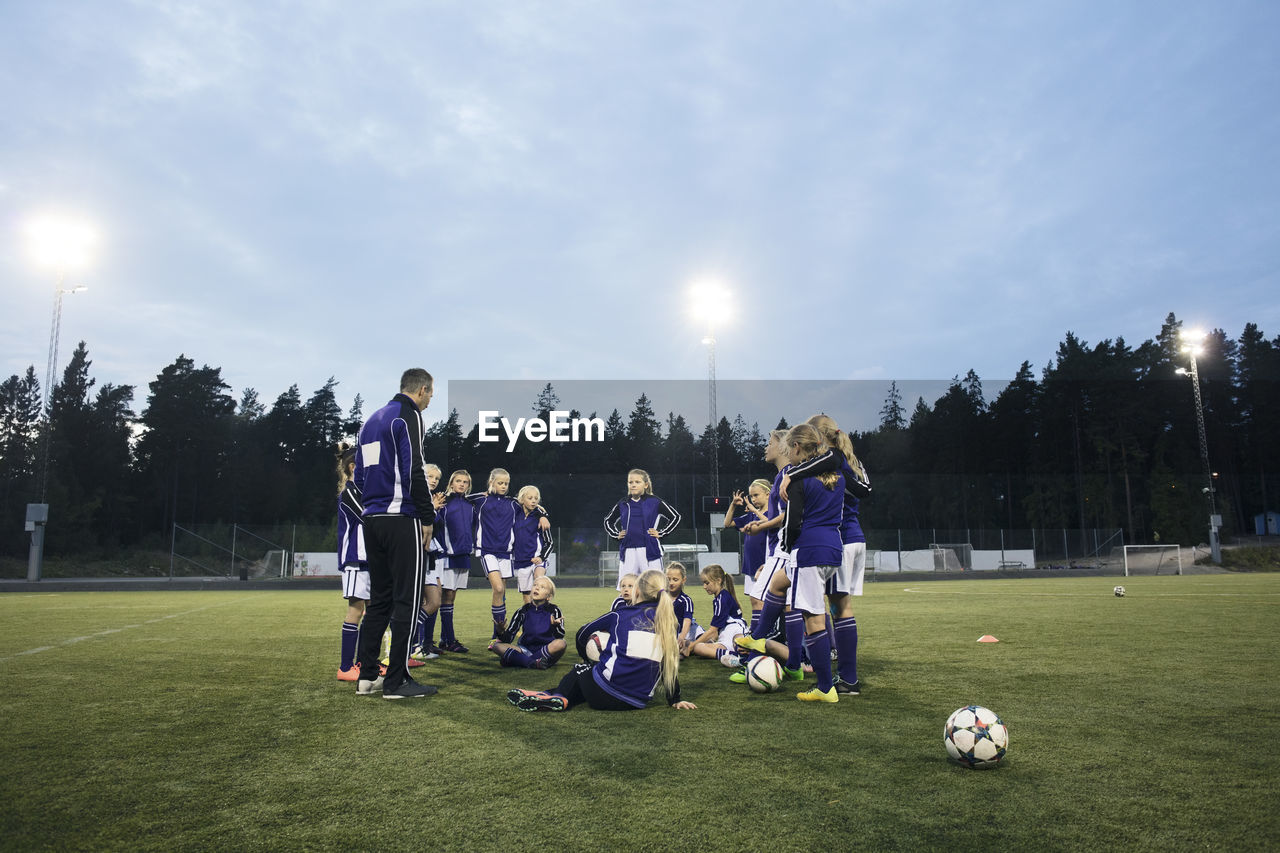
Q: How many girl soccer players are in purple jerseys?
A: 15